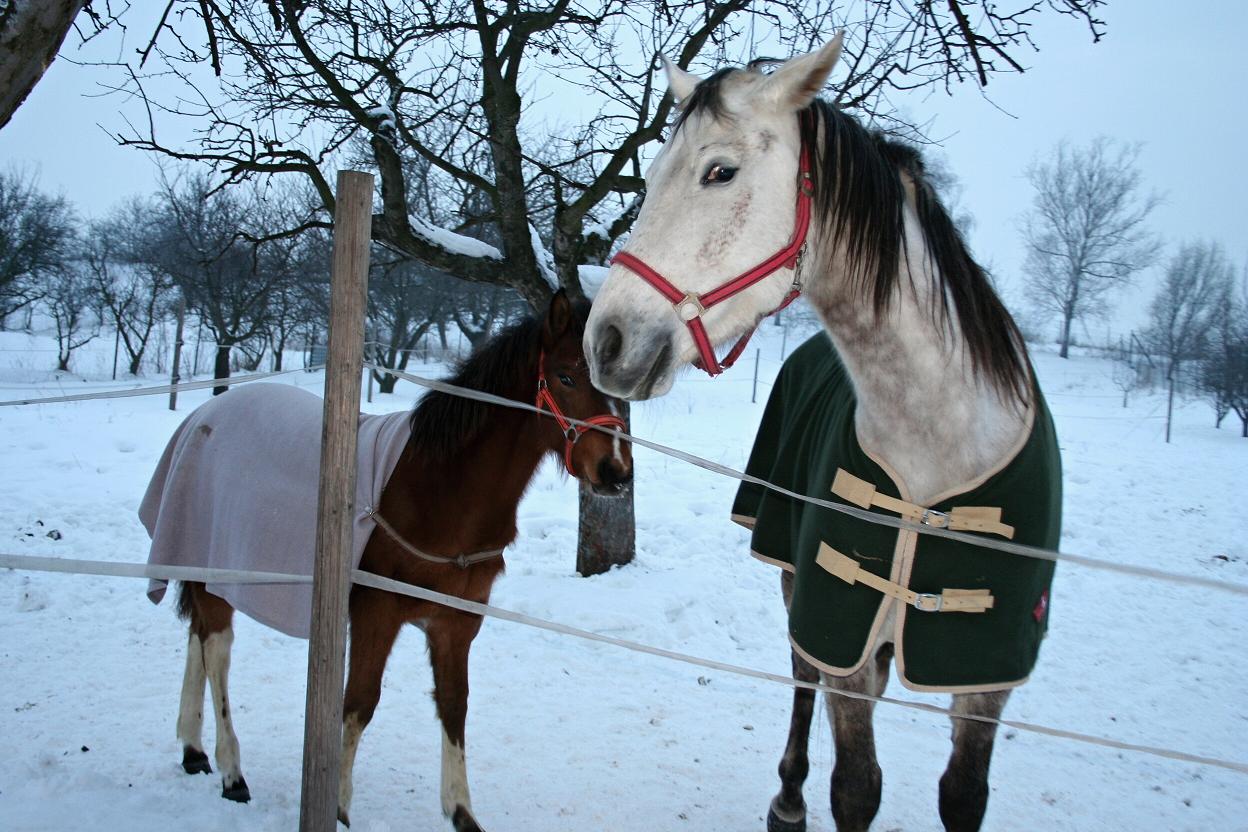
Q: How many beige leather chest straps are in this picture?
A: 2